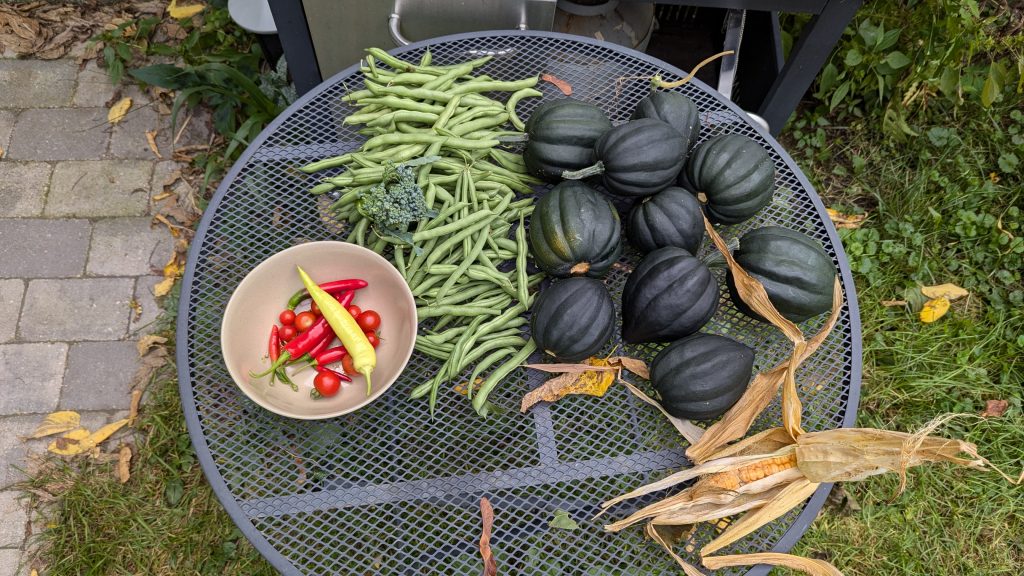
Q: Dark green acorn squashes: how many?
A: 10